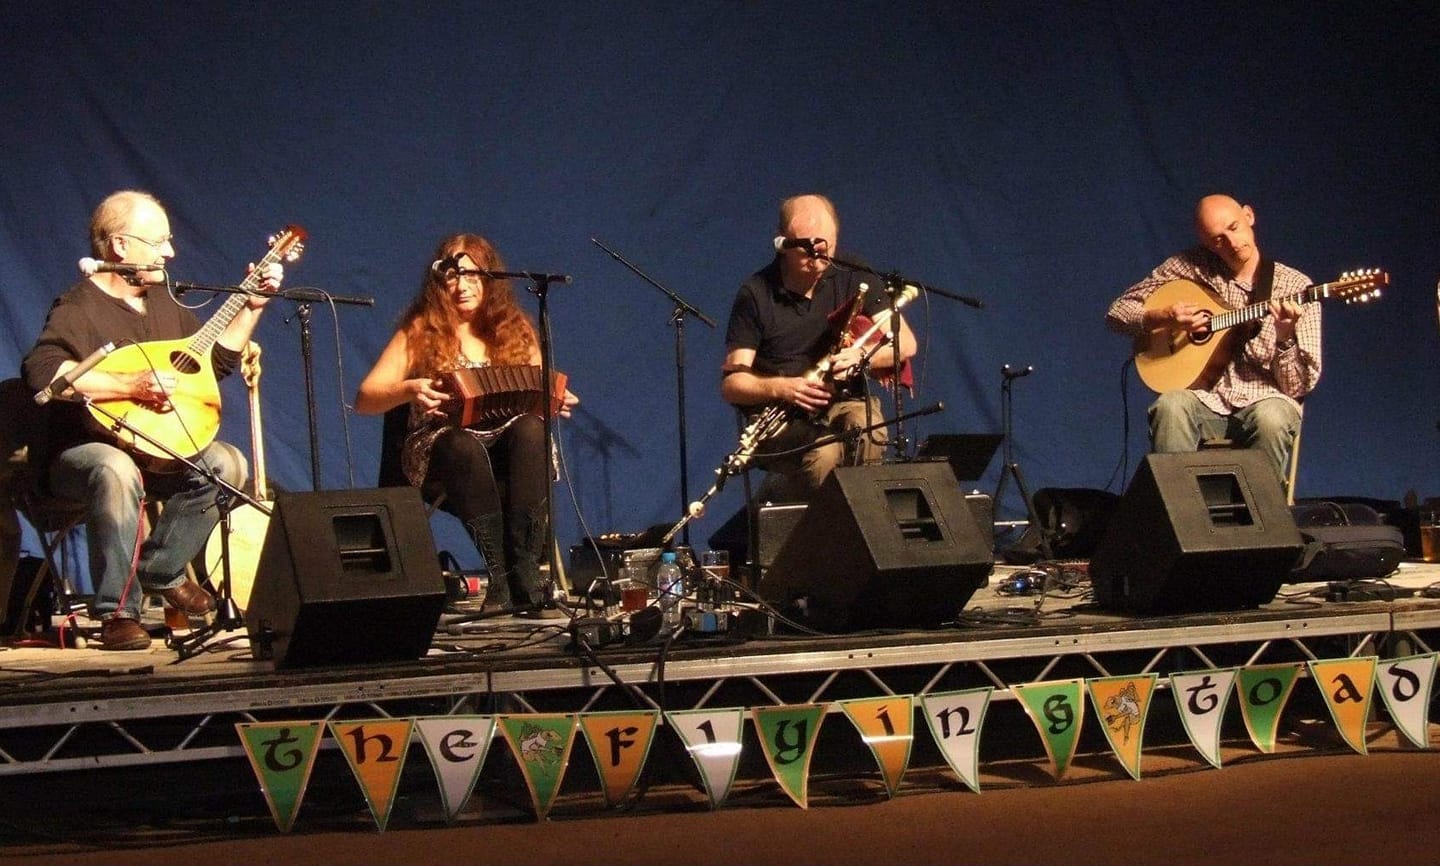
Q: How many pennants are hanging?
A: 15